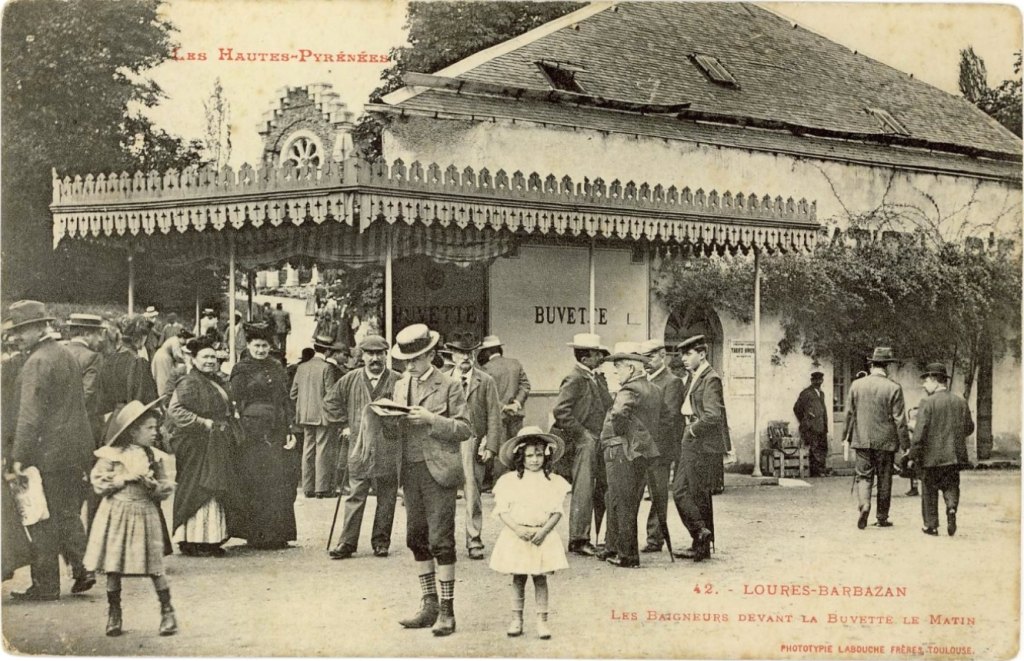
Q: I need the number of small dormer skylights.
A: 3